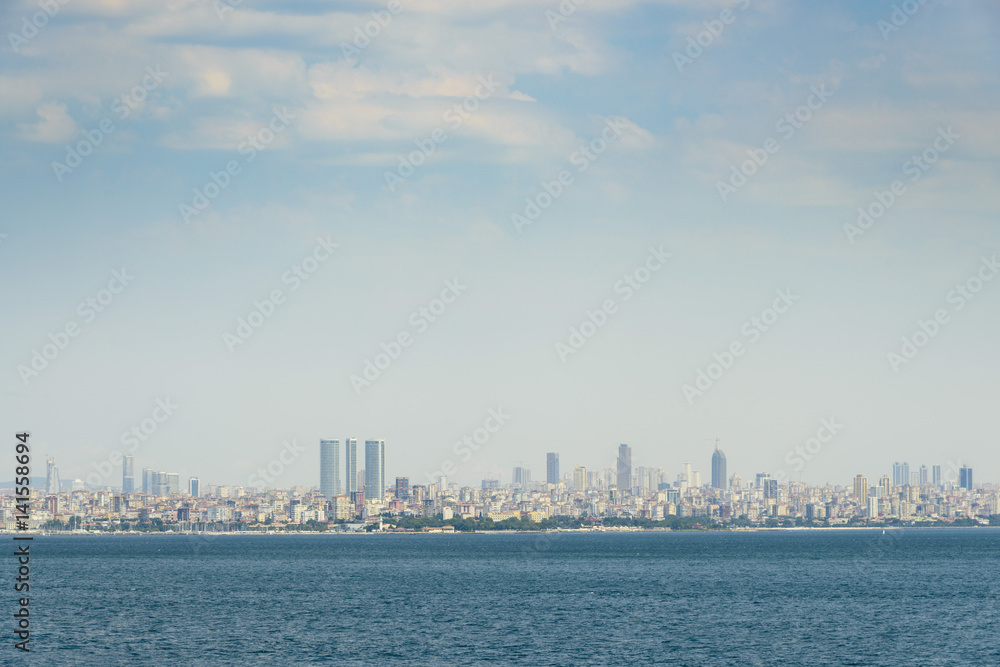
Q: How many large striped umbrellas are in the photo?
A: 0